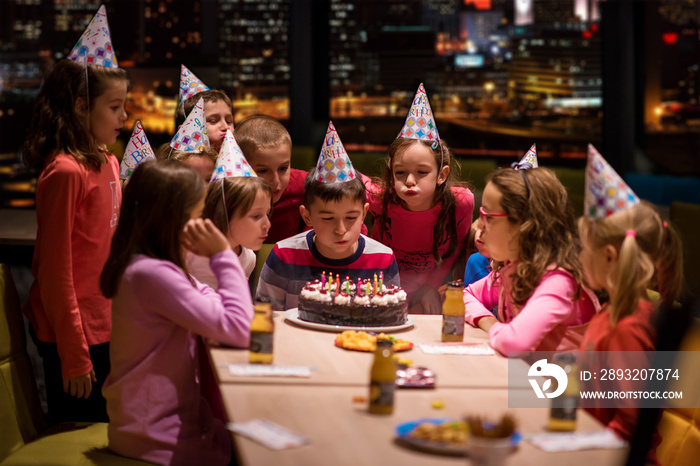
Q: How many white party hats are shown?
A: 9